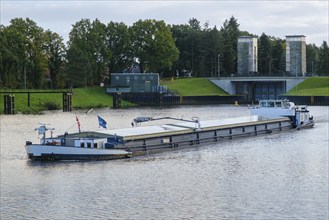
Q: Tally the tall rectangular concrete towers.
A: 2